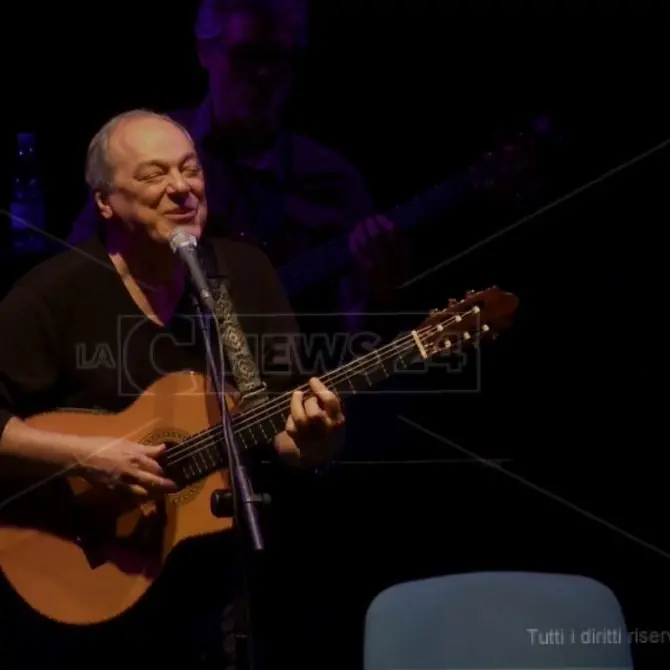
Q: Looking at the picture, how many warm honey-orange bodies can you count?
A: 1